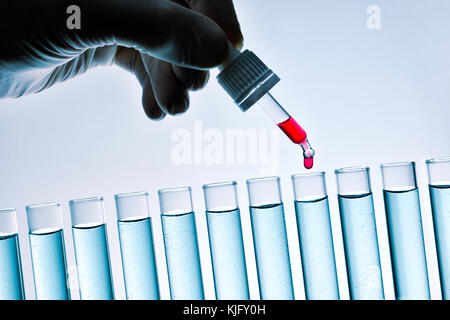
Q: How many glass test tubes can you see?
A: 11